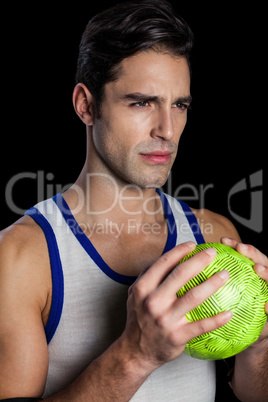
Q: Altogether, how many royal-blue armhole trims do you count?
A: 2